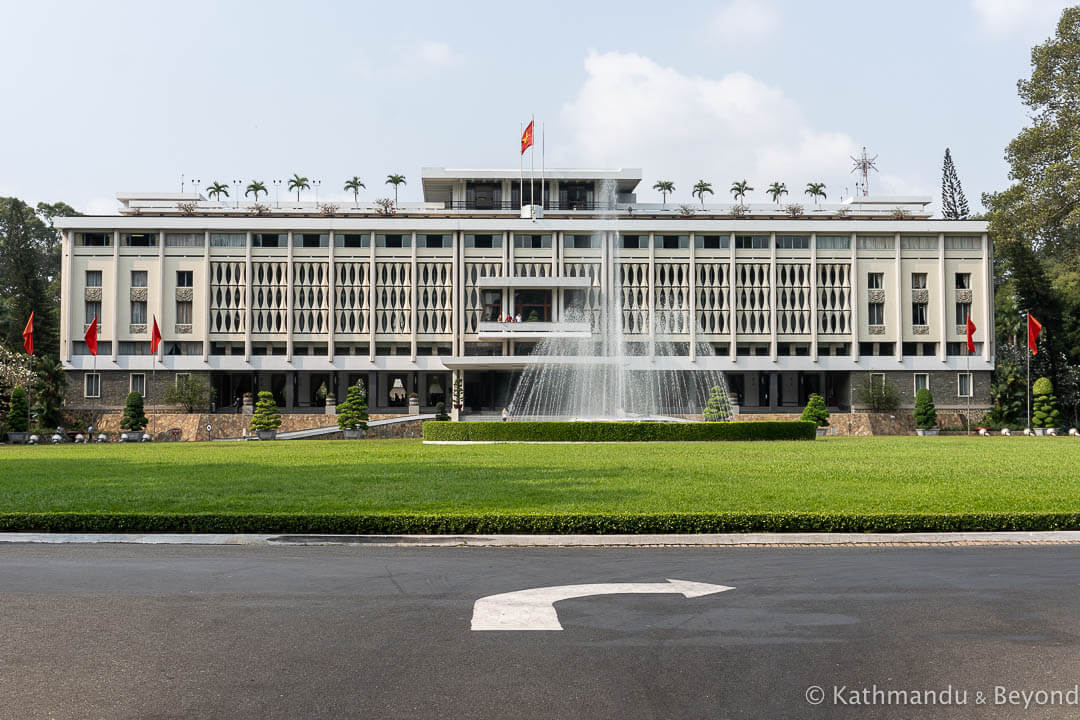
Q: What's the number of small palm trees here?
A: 10